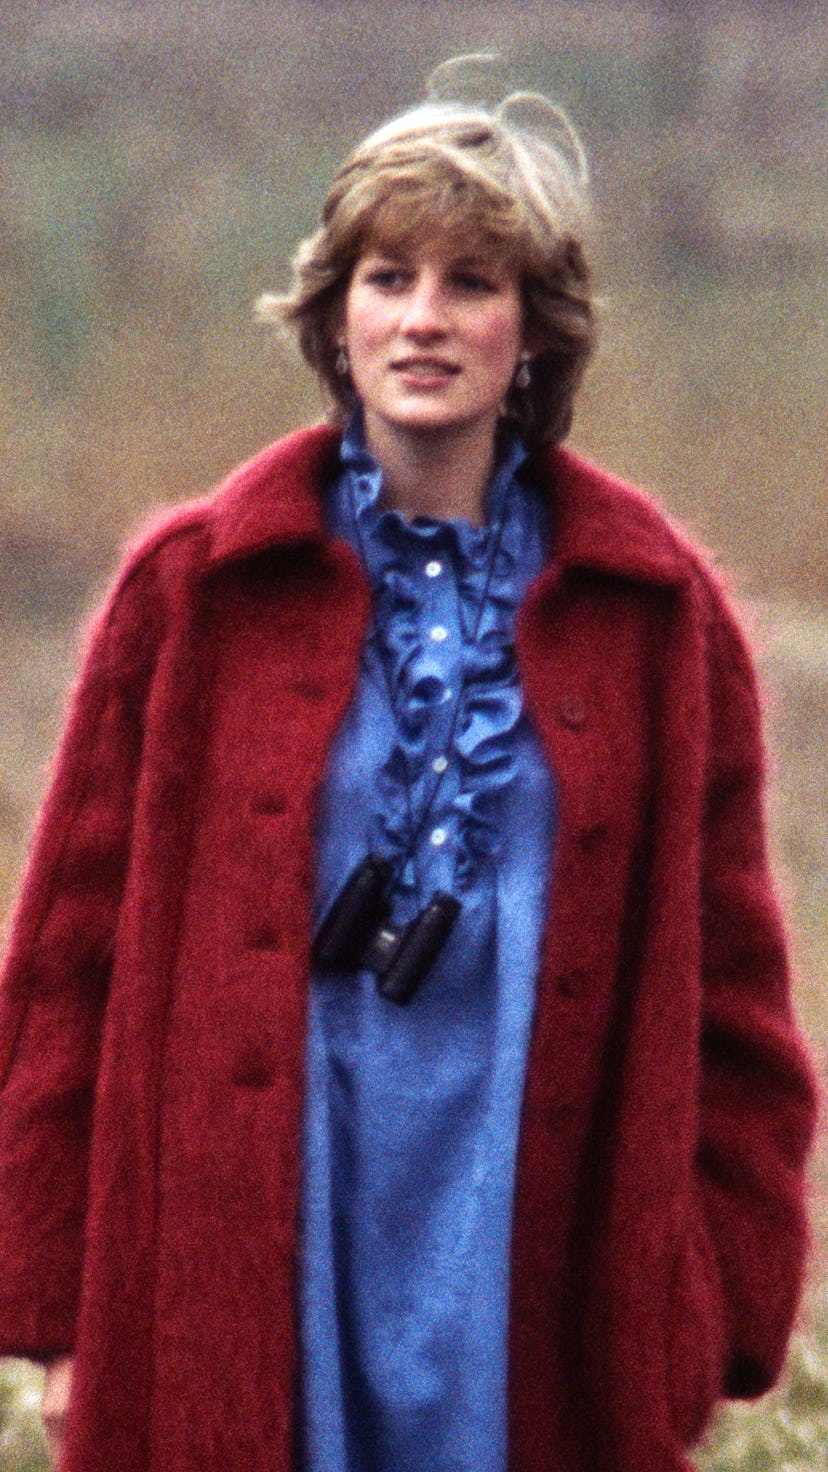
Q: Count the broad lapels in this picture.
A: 2